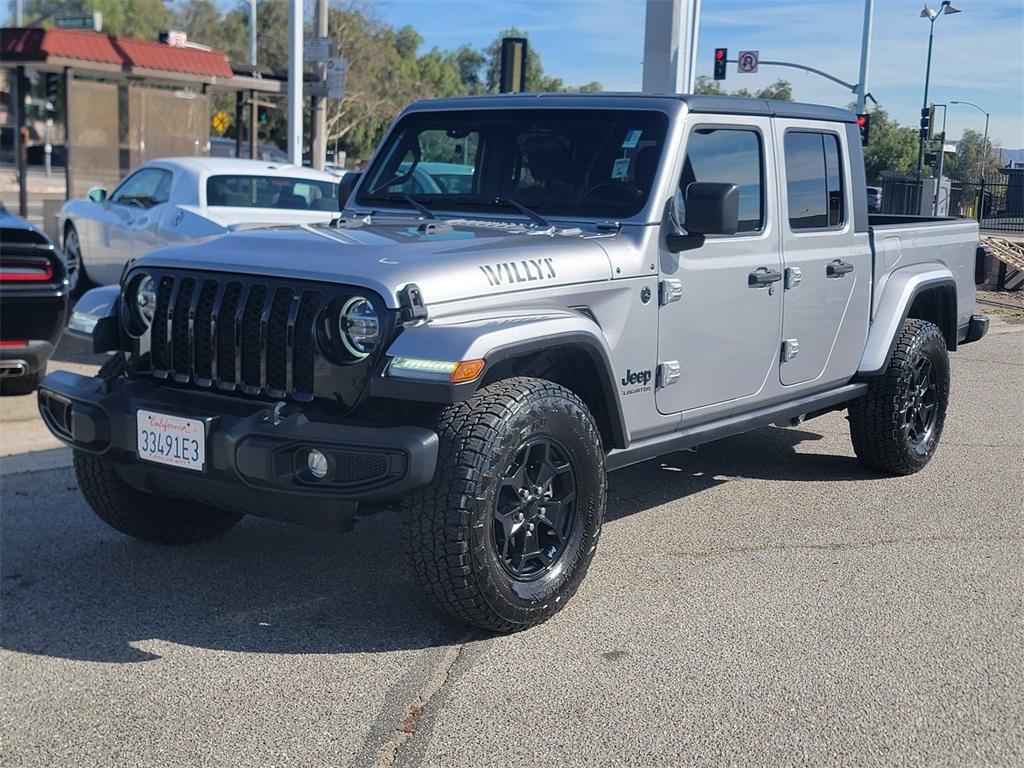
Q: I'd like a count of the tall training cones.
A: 0